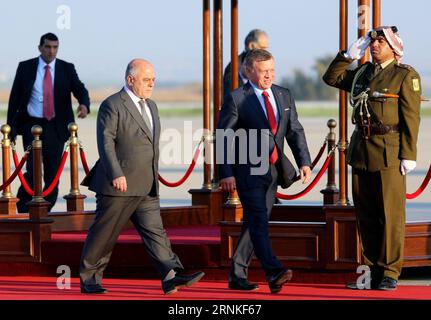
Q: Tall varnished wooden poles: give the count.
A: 6